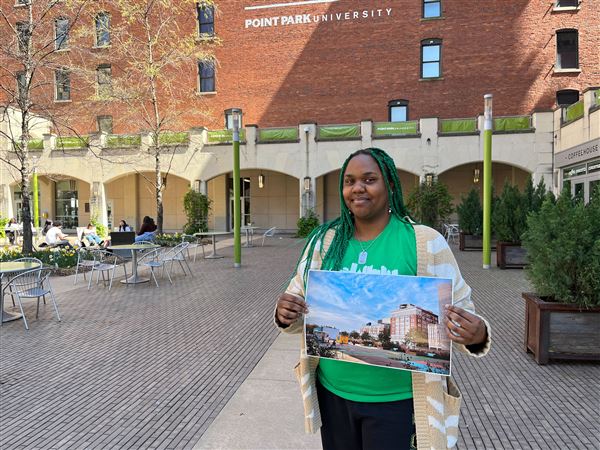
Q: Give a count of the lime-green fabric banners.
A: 12